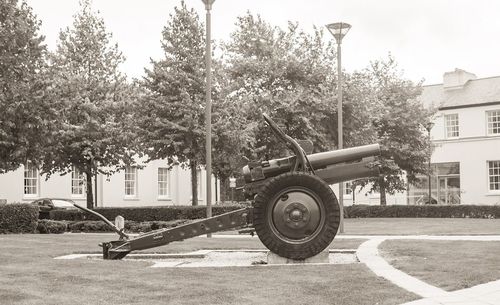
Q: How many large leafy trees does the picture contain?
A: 5